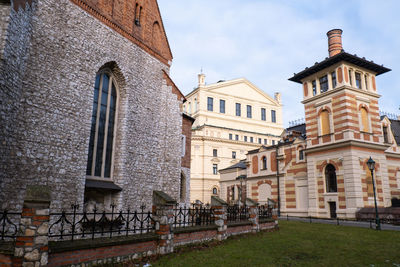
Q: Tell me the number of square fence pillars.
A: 5